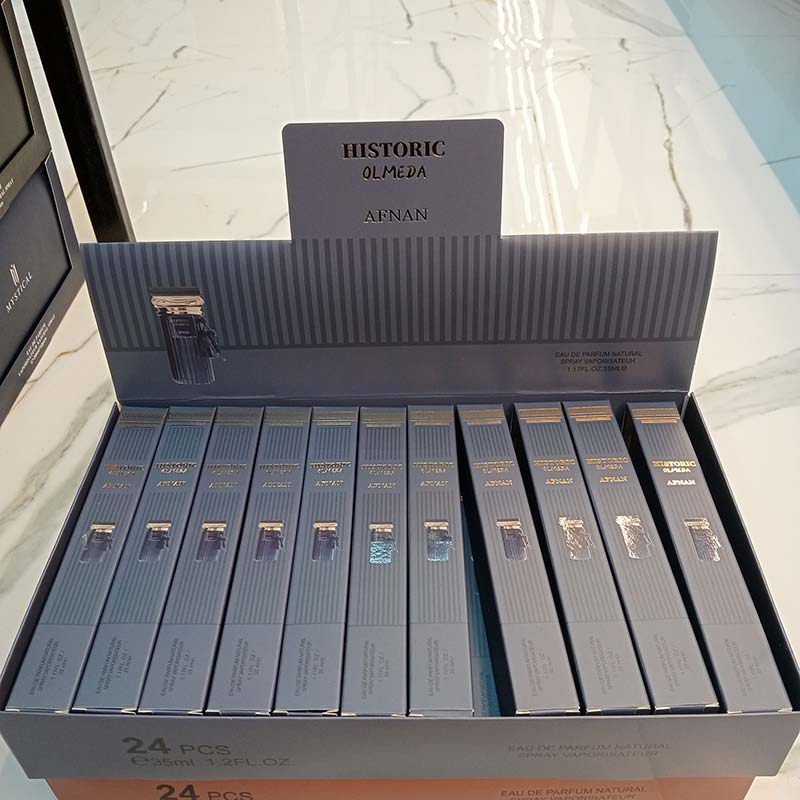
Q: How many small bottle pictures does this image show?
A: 11